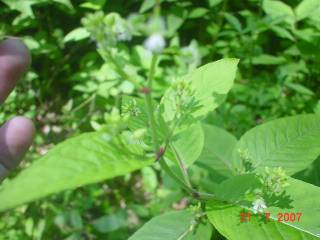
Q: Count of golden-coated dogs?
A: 0